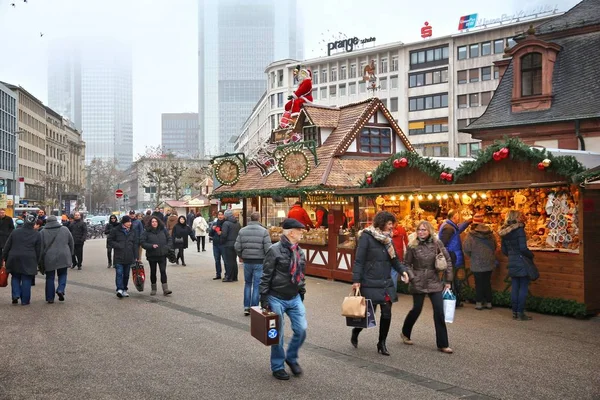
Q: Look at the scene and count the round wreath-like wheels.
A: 2